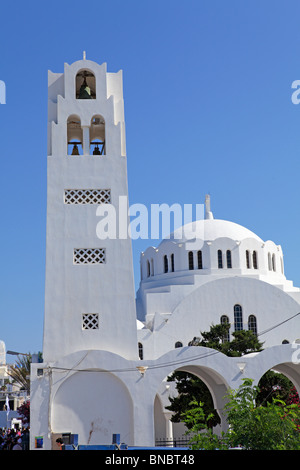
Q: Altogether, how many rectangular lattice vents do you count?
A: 3